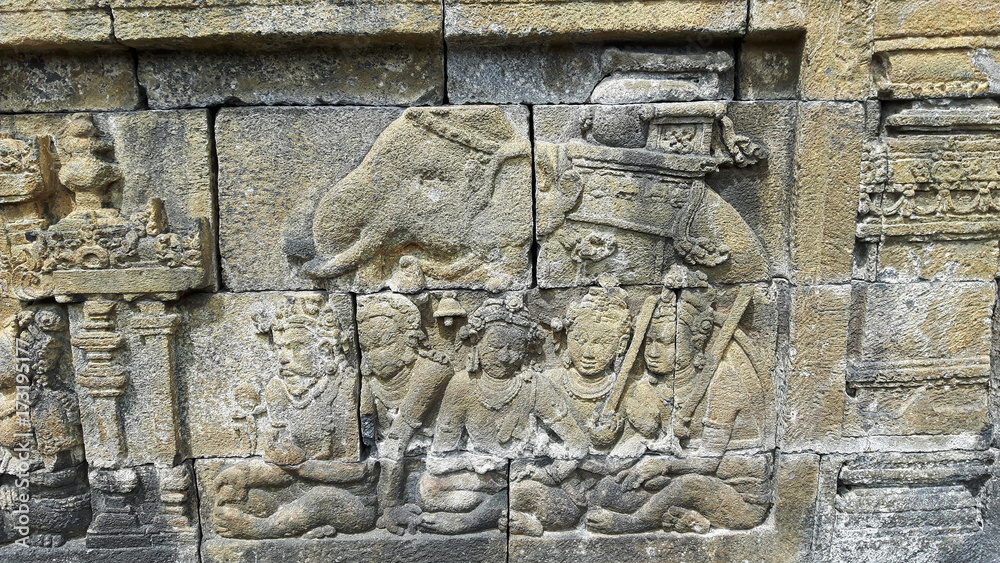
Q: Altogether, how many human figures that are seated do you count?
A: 5